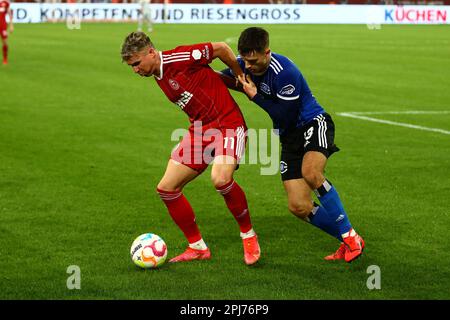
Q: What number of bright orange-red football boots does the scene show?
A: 4